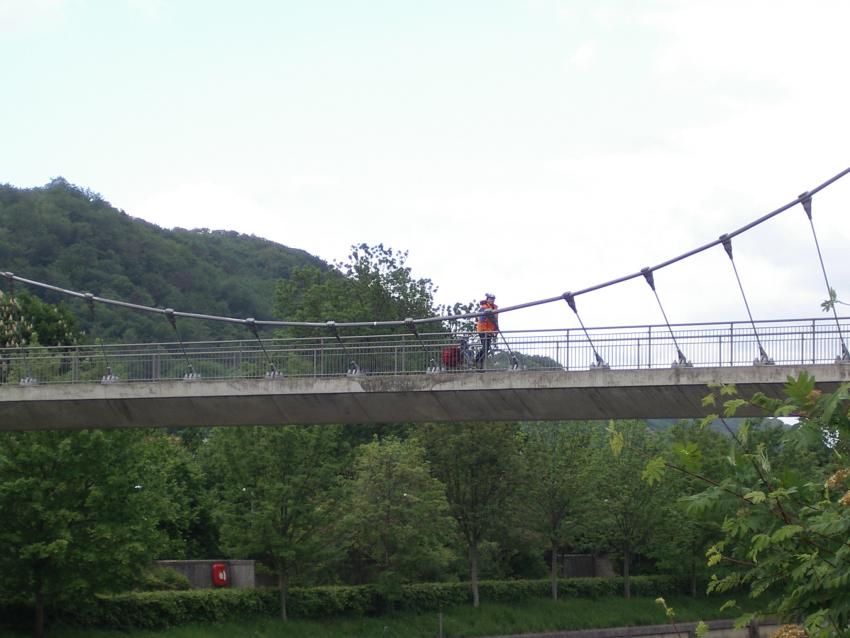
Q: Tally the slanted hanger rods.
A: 11